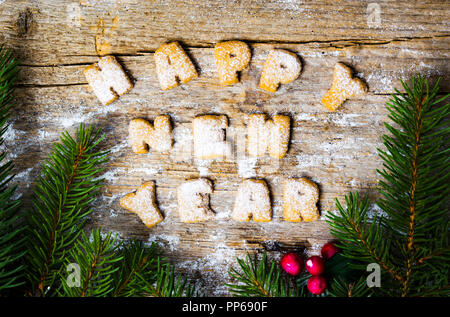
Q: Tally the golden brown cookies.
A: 12